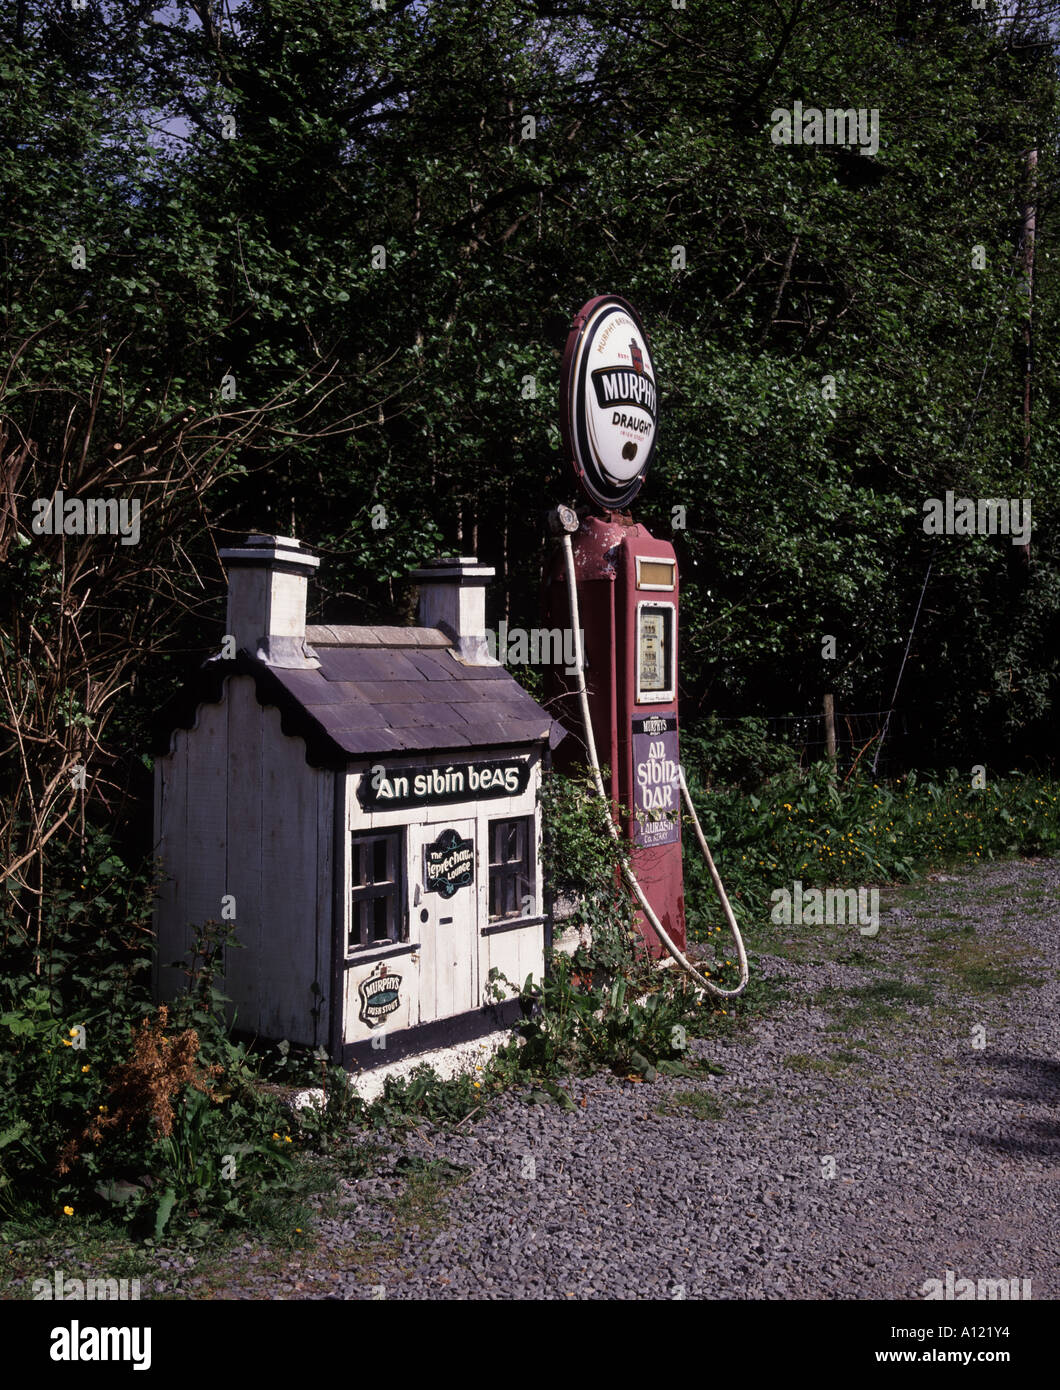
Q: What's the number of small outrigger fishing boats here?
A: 0